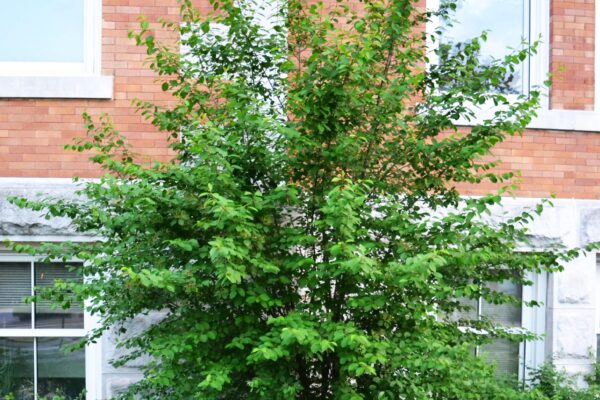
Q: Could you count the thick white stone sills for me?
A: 2